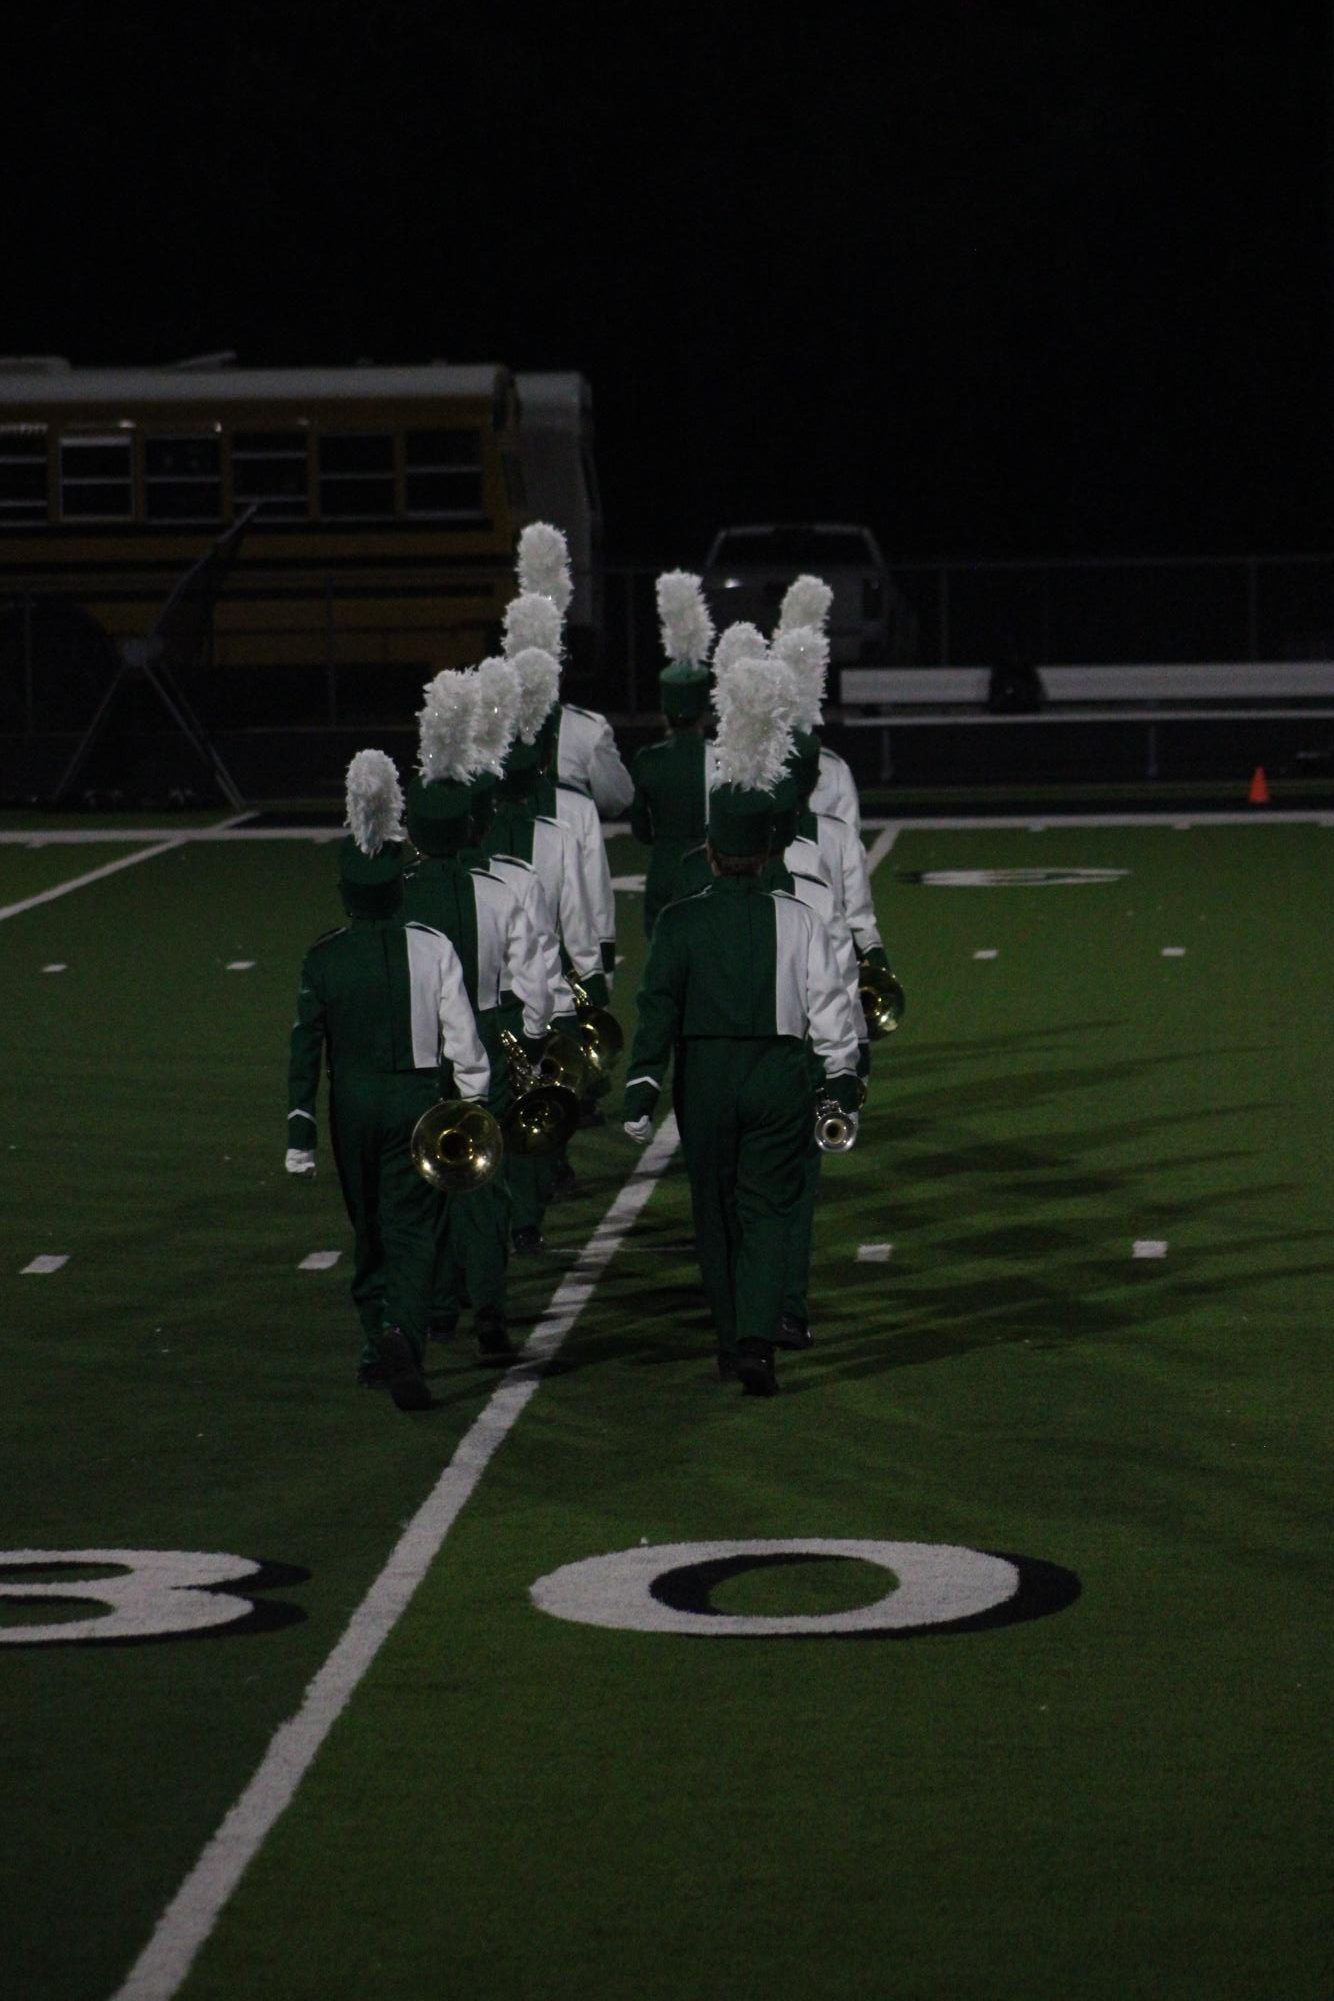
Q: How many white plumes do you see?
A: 11